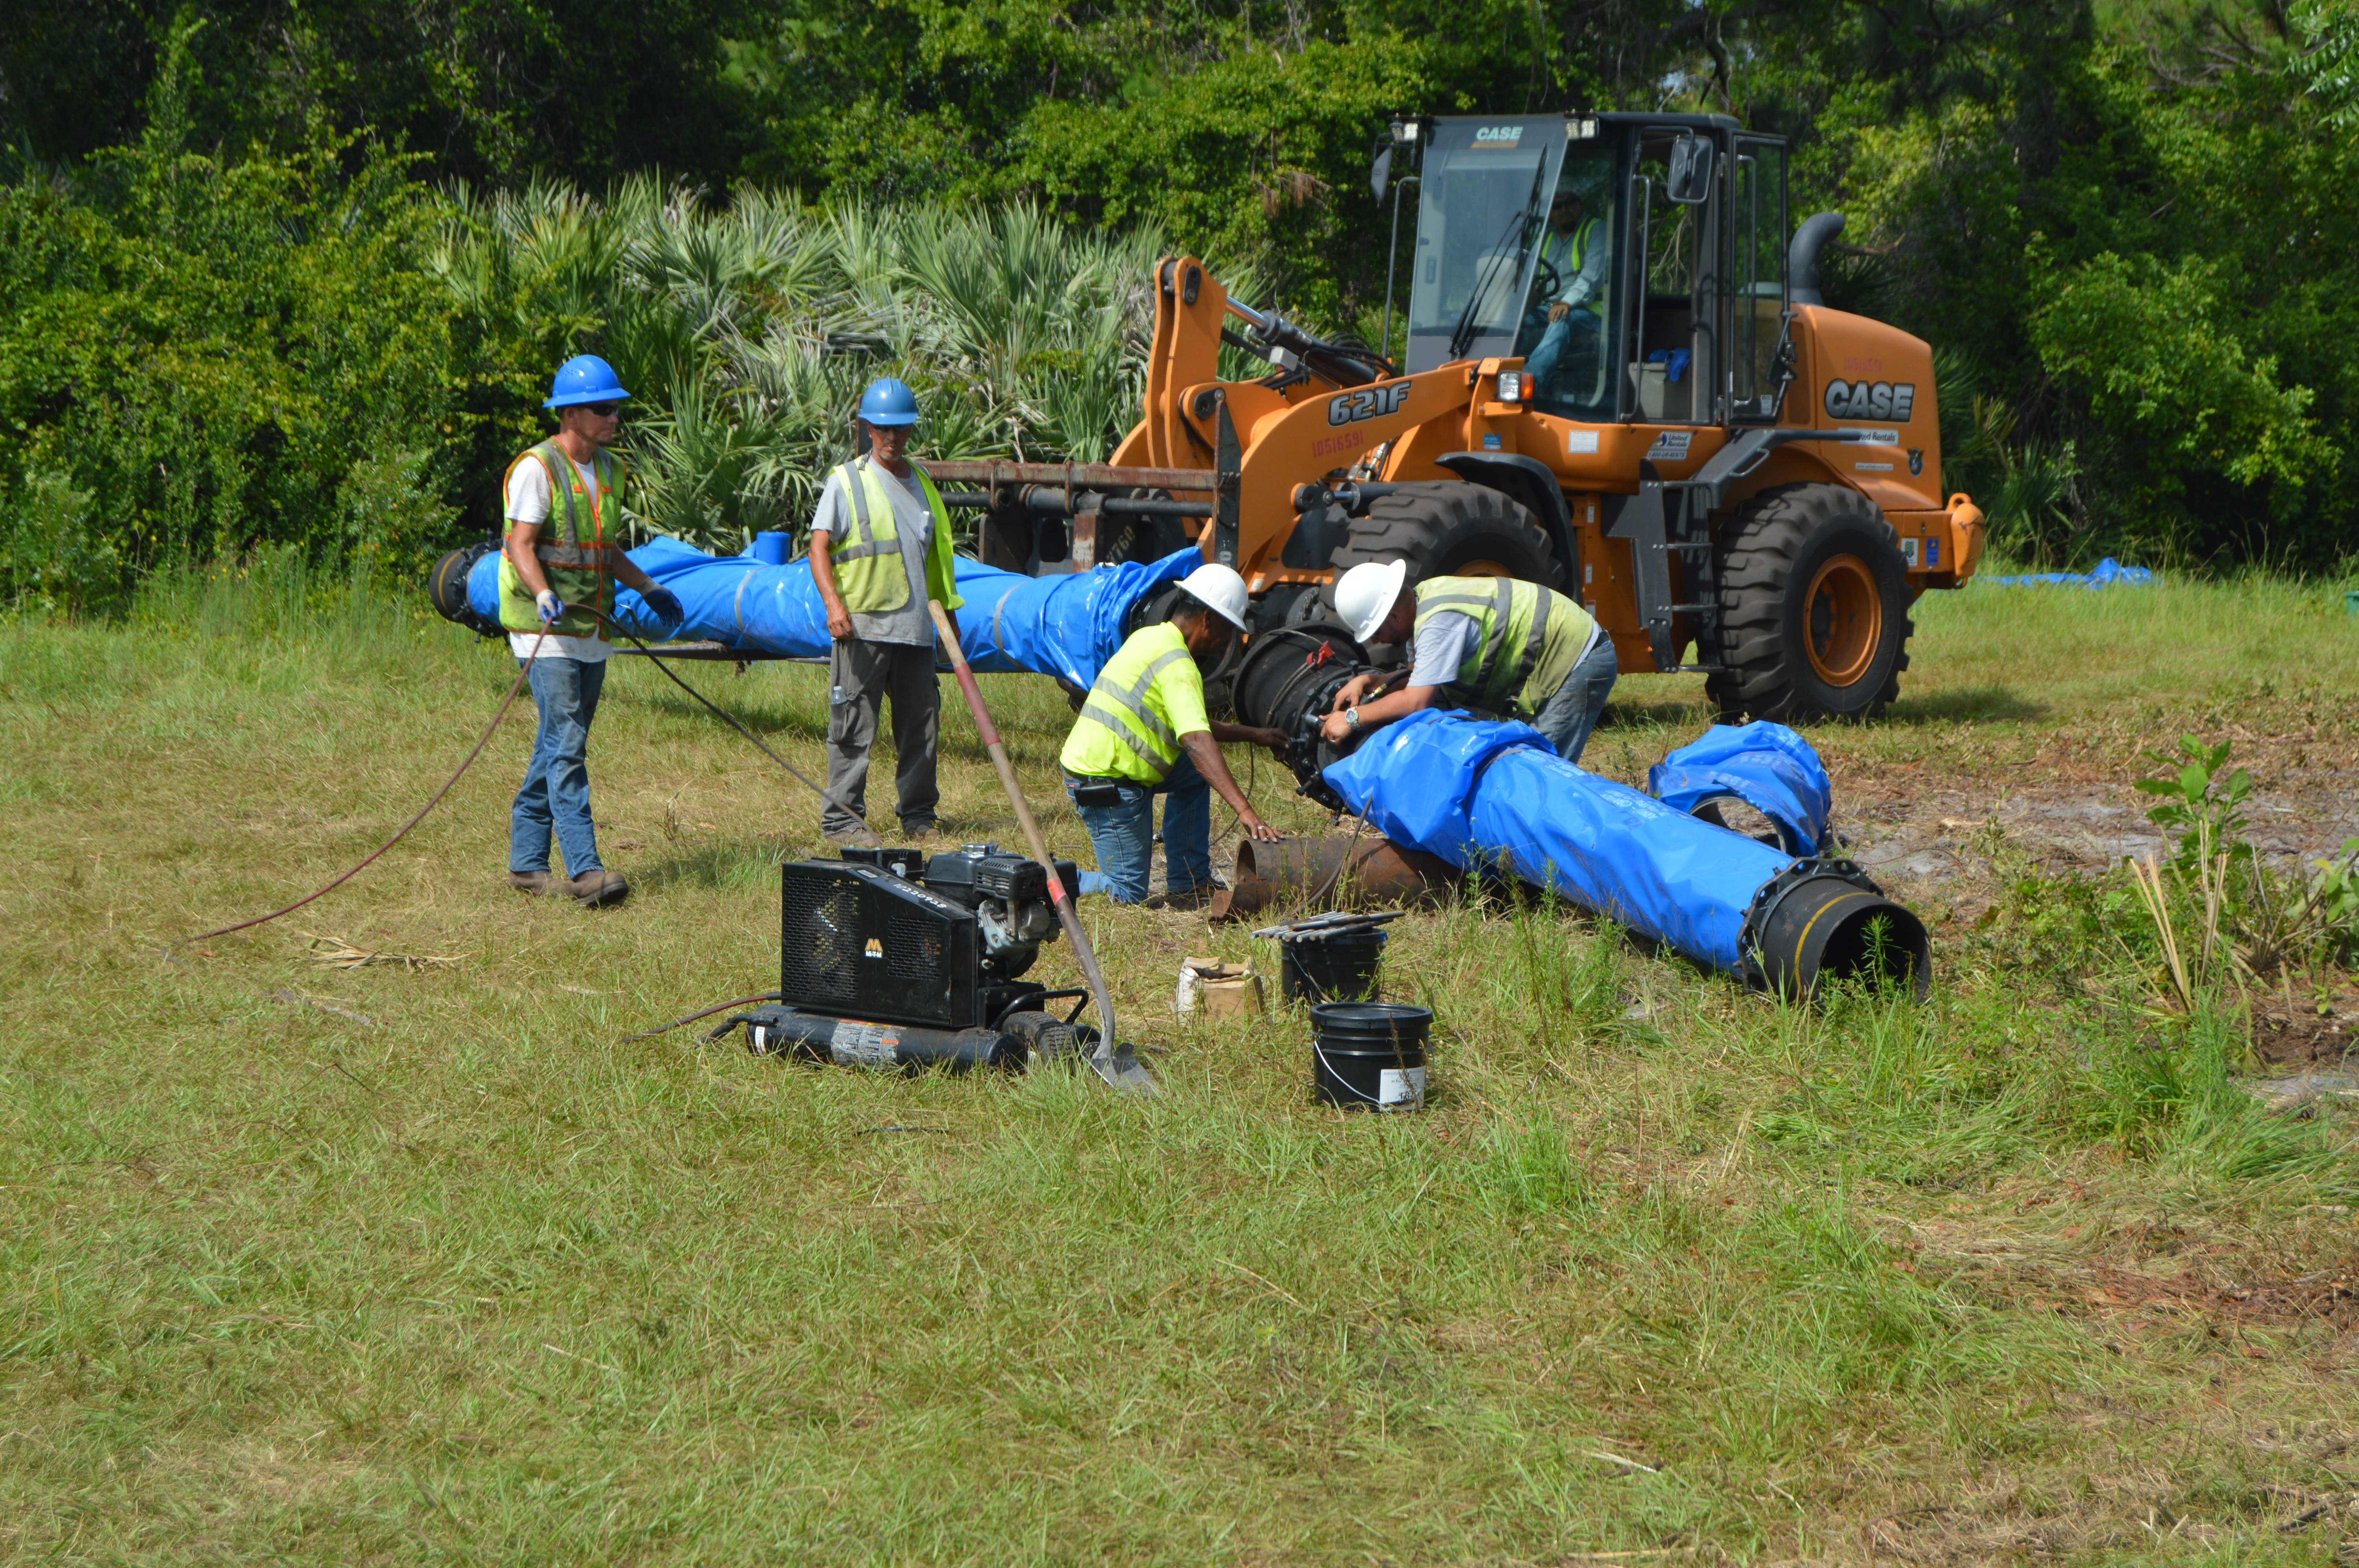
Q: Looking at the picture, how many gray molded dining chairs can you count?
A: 0